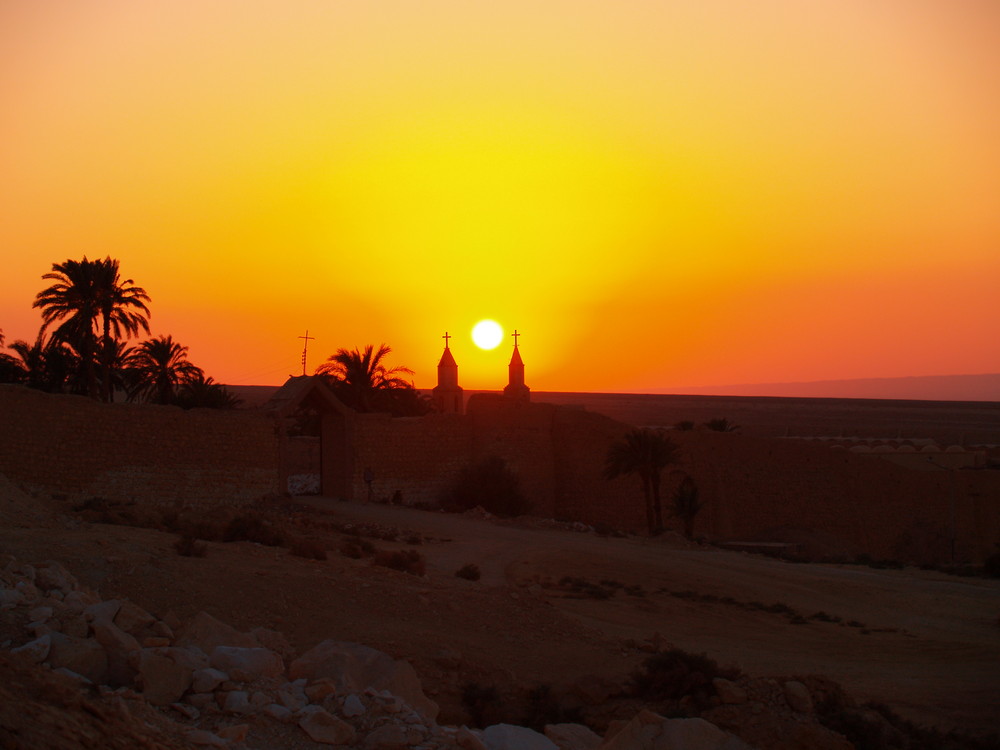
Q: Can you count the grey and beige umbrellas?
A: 0